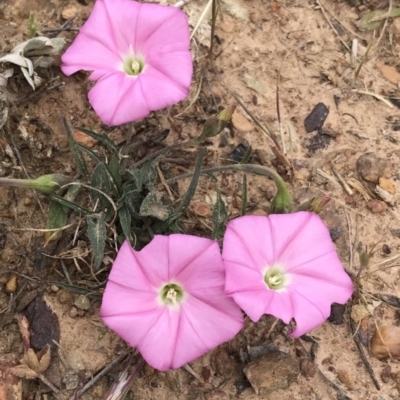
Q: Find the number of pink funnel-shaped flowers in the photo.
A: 3